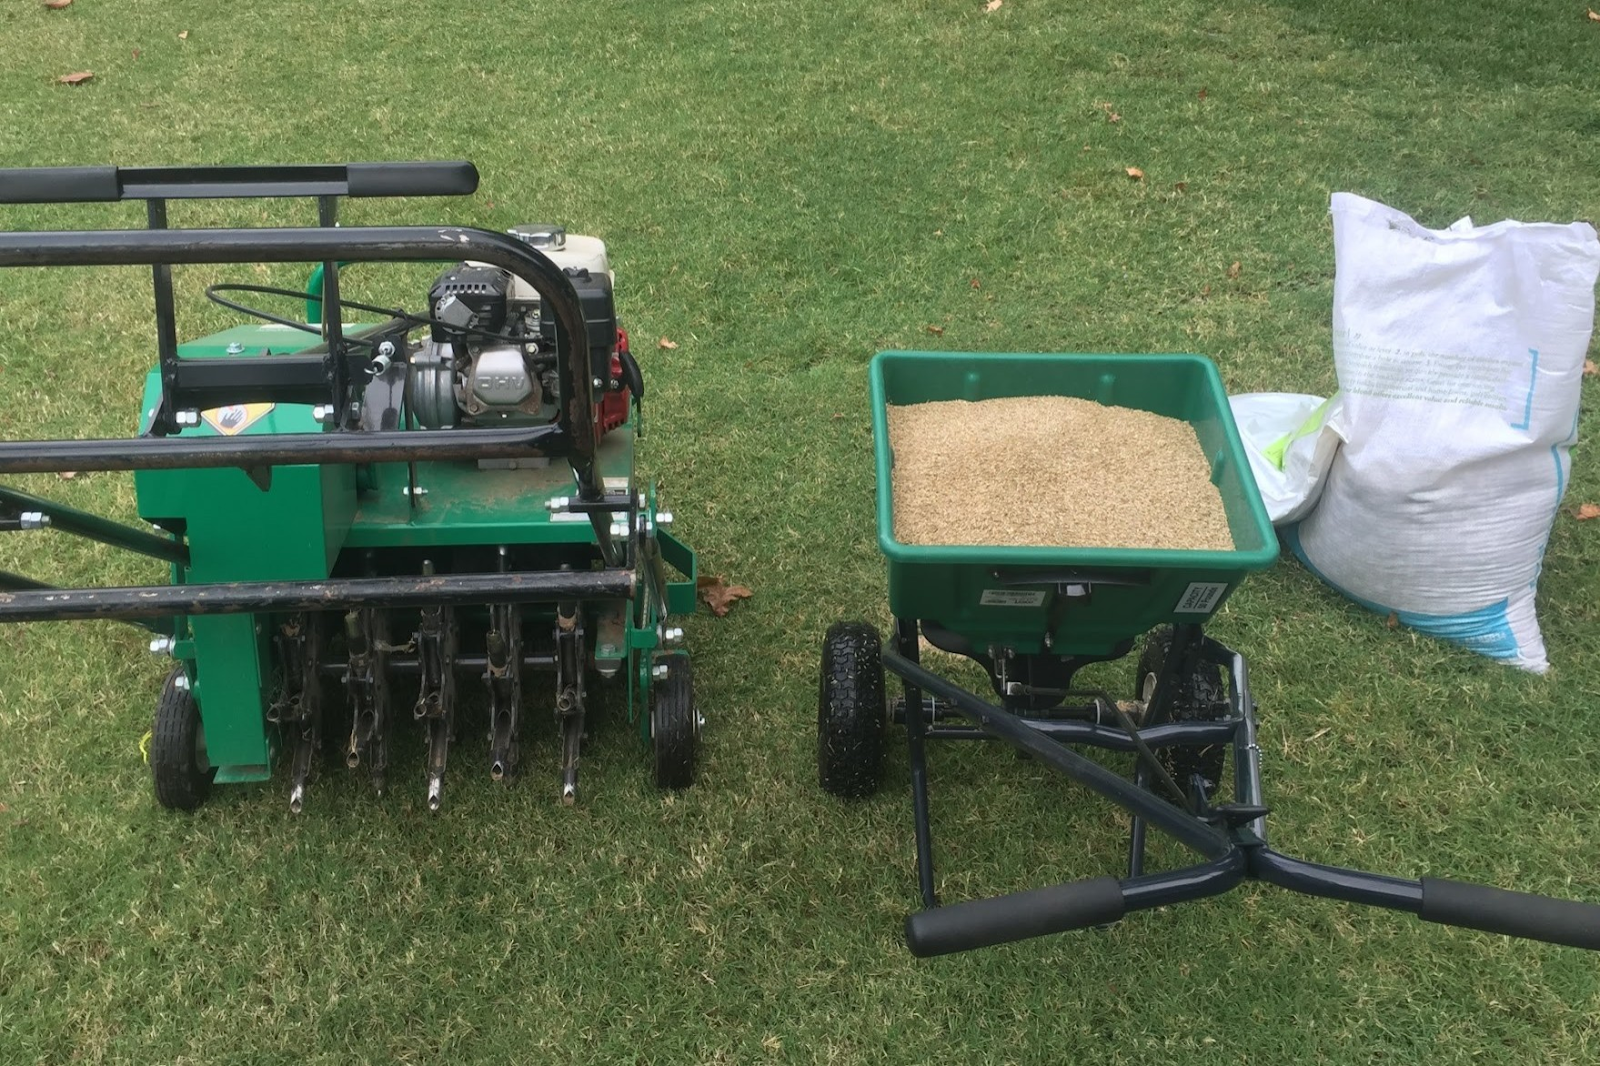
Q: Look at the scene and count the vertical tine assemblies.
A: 5